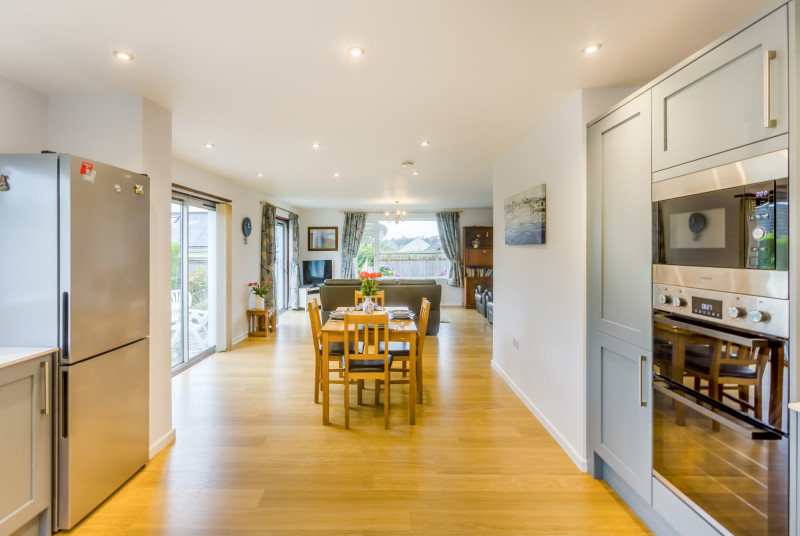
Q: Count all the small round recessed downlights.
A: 9